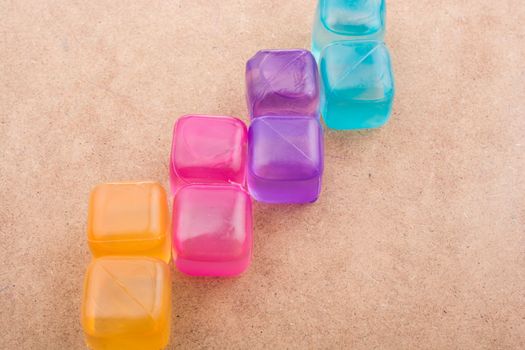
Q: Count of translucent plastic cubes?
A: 8